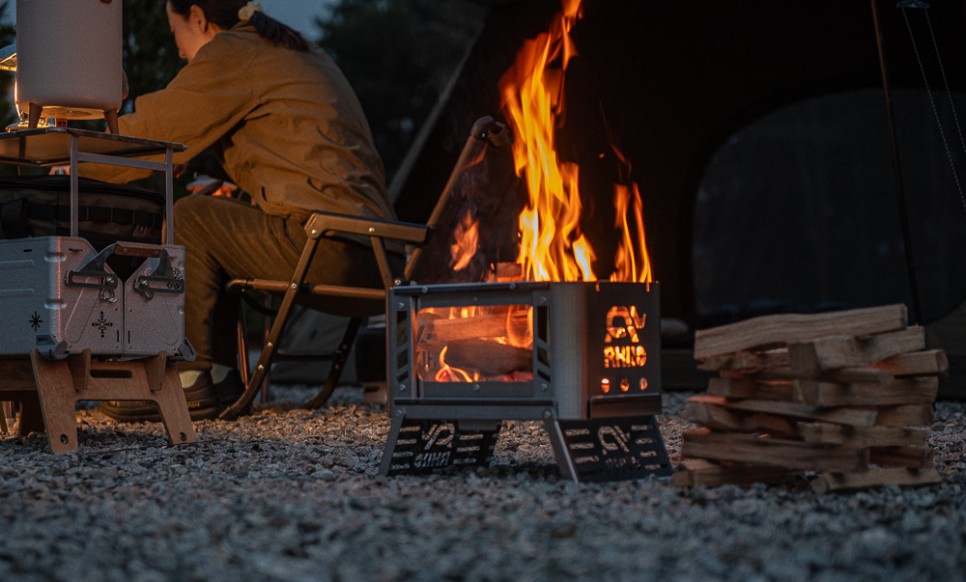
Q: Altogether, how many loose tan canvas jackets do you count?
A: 1